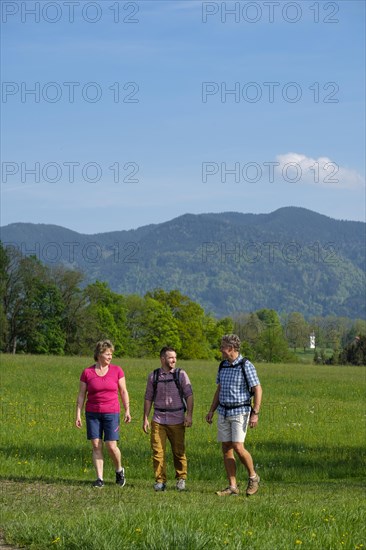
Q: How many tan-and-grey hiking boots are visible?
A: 2